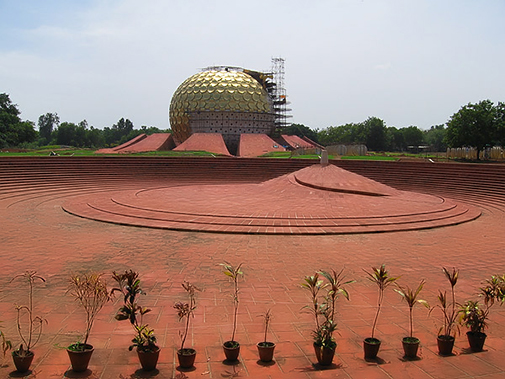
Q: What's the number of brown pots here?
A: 11